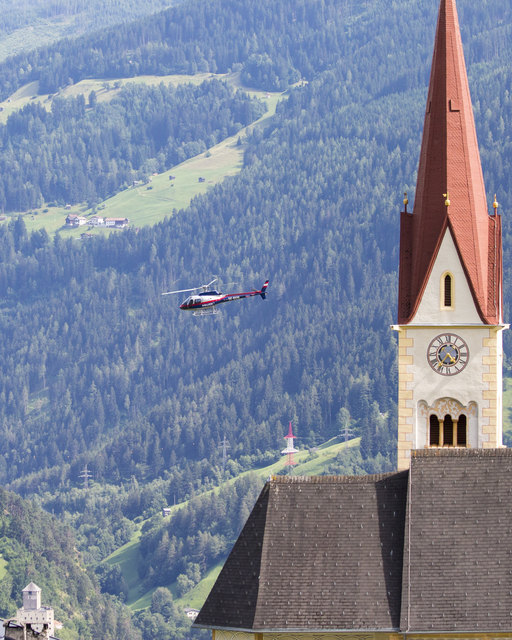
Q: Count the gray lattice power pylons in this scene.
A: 3